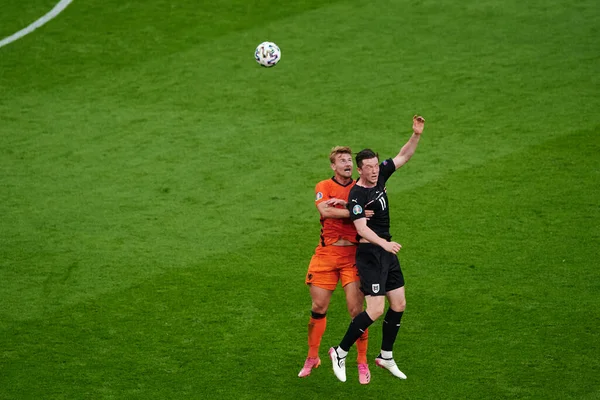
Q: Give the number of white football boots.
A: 2